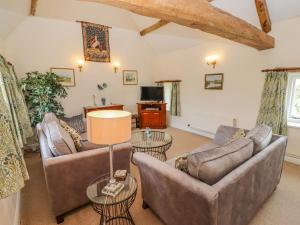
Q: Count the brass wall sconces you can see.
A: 3